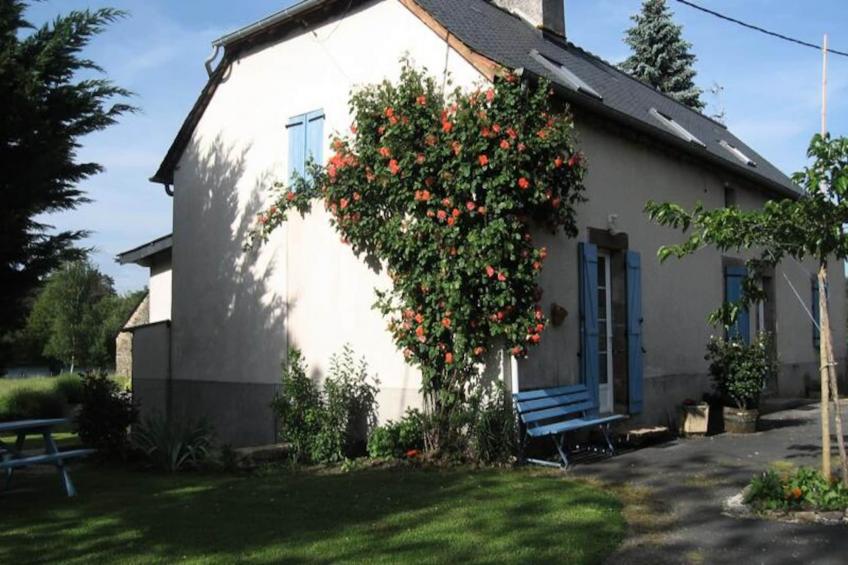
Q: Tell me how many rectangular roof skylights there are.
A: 3